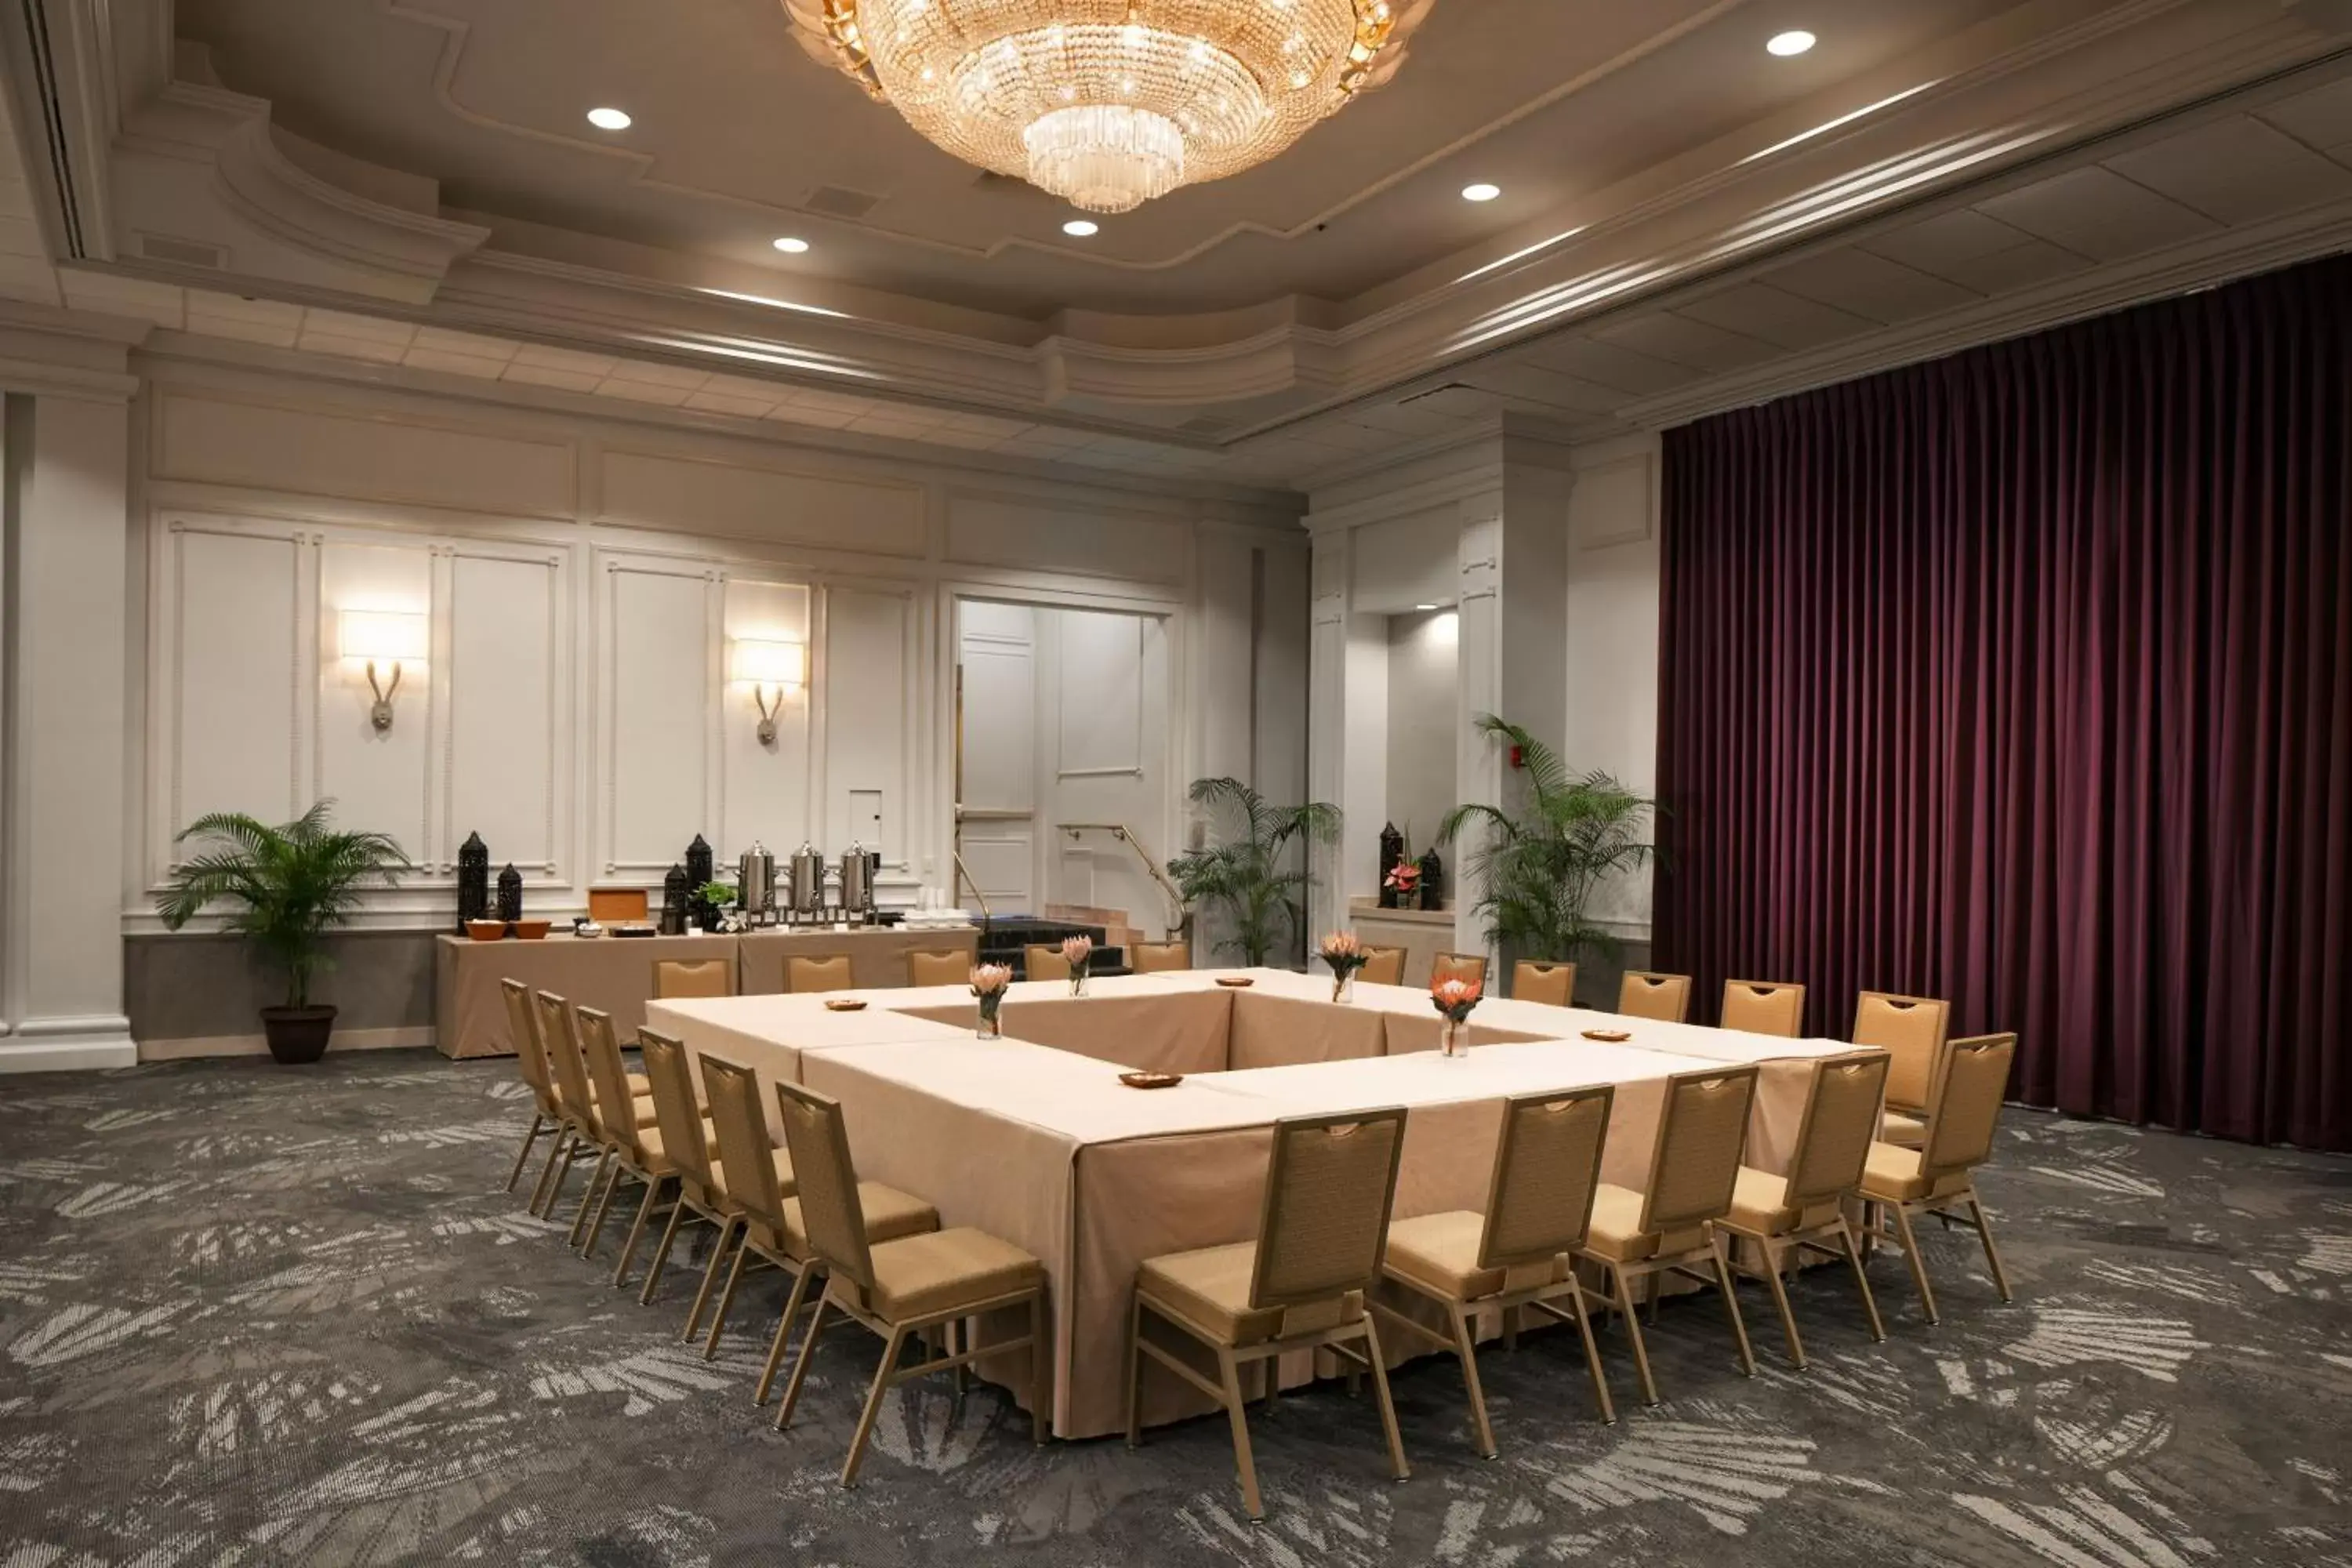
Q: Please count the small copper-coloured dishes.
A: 4